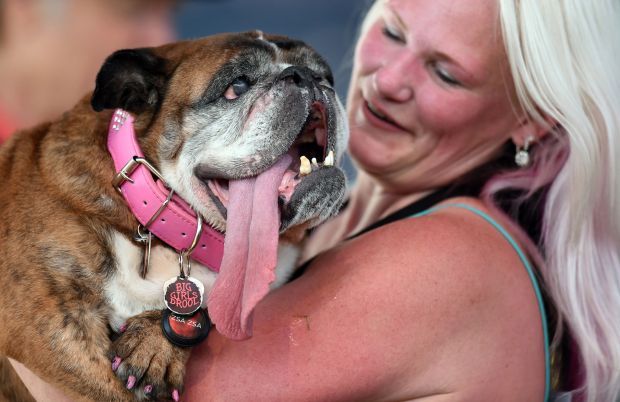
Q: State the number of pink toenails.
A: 5